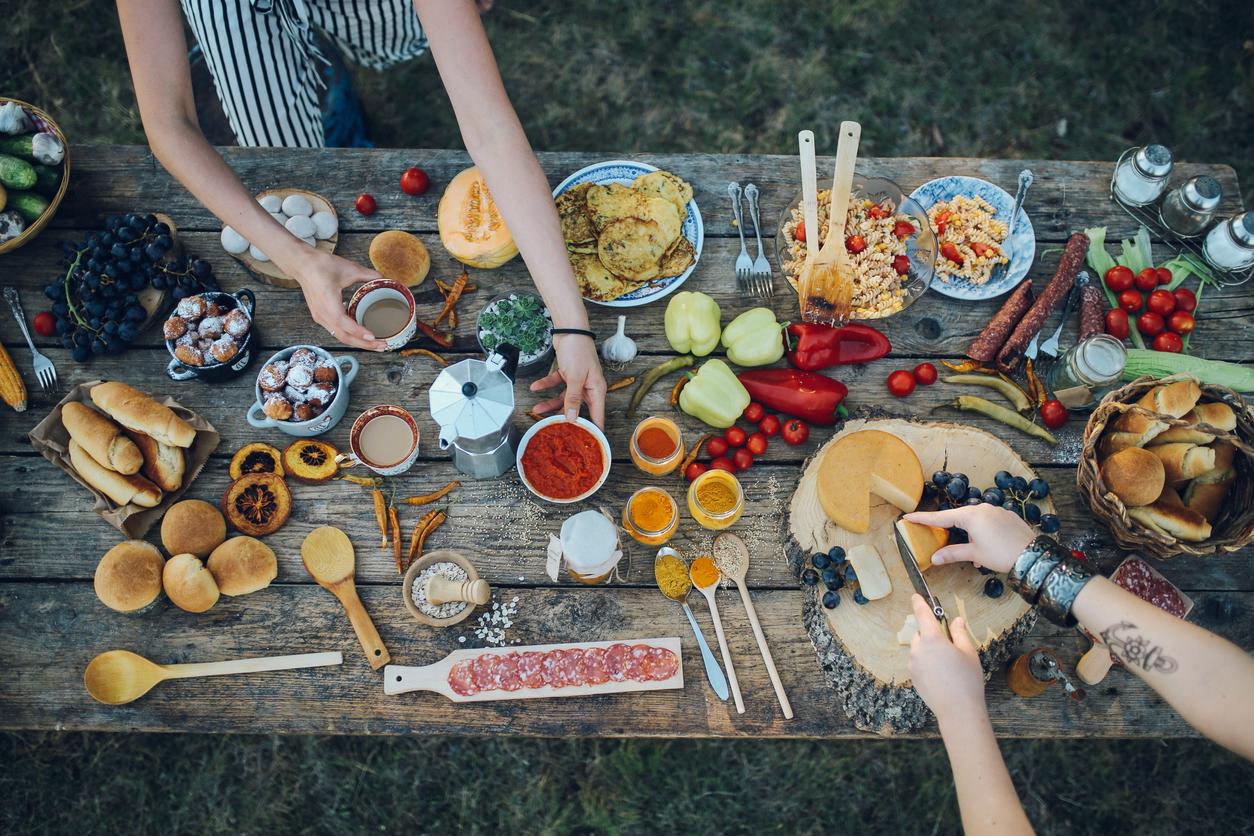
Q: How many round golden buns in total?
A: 6